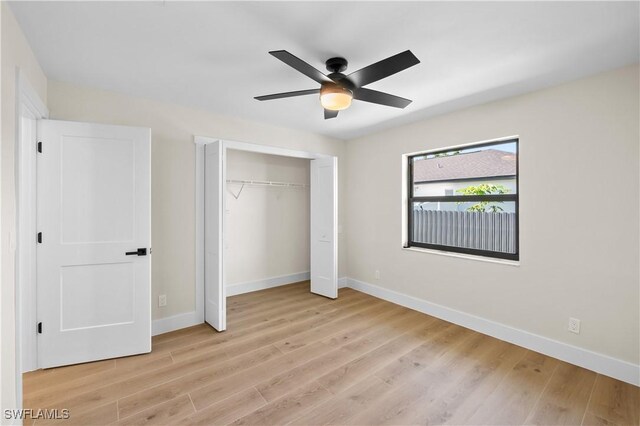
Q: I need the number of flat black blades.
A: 5